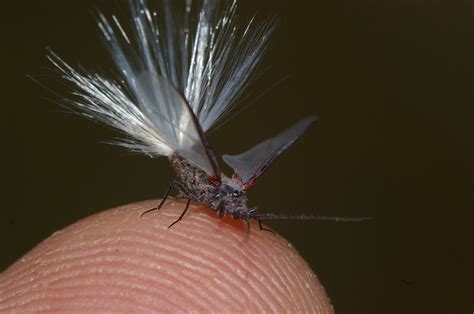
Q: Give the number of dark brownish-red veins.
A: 2